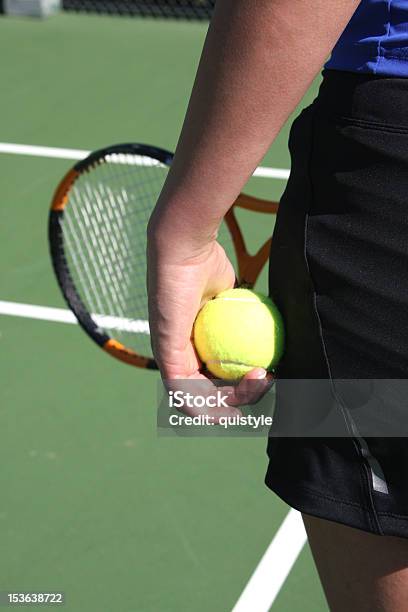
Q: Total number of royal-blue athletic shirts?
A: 1